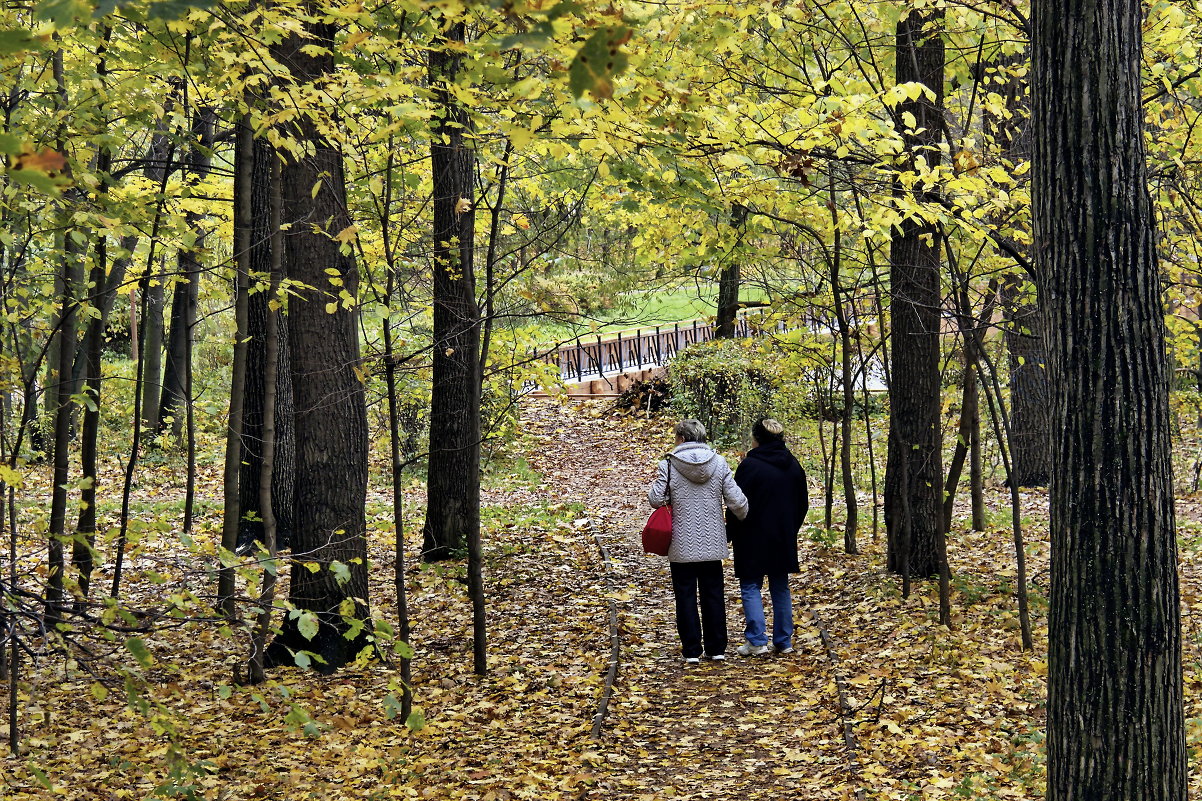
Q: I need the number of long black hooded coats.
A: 1